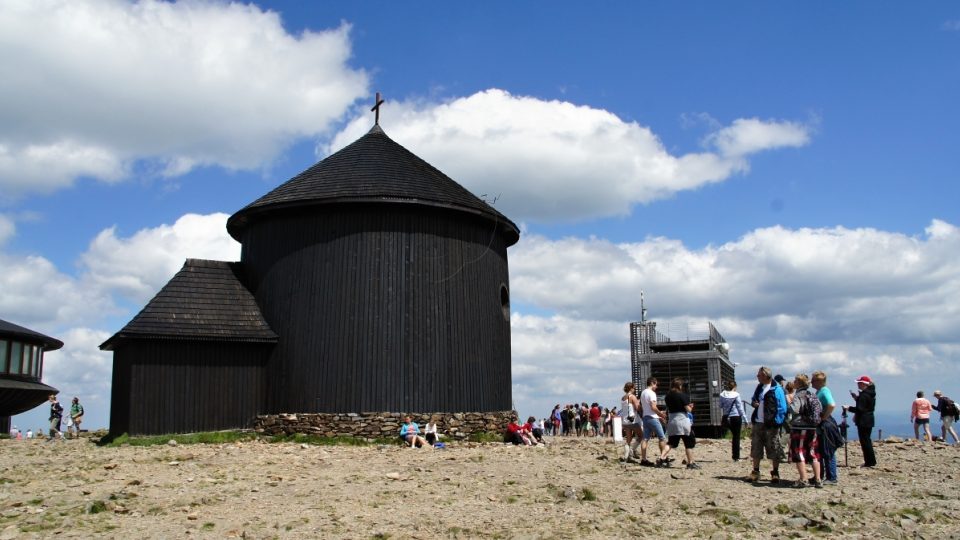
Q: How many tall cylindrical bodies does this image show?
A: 1